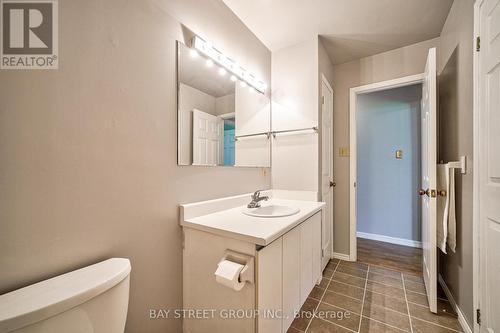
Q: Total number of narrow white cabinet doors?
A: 4